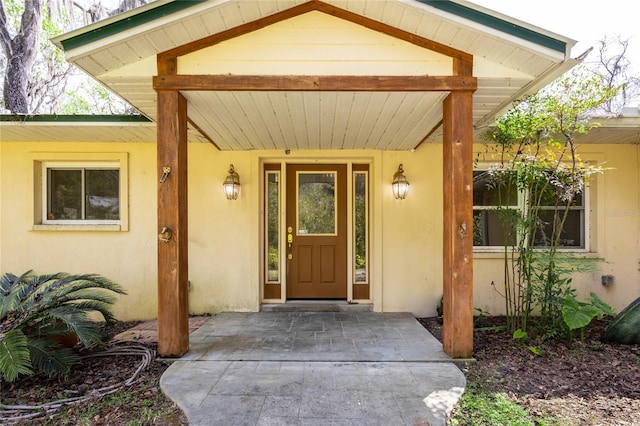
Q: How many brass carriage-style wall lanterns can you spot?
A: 2